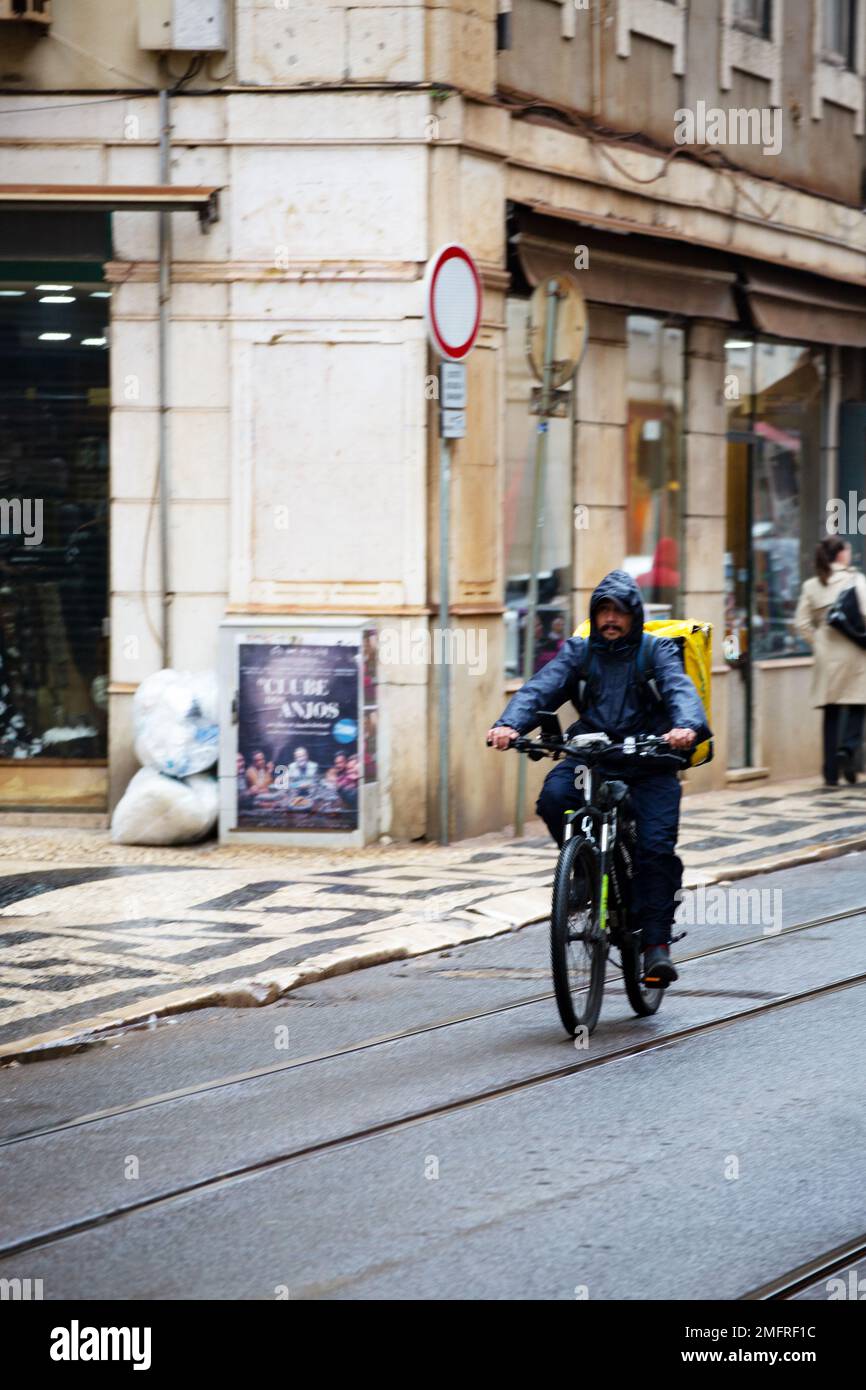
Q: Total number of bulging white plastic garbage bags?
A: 2